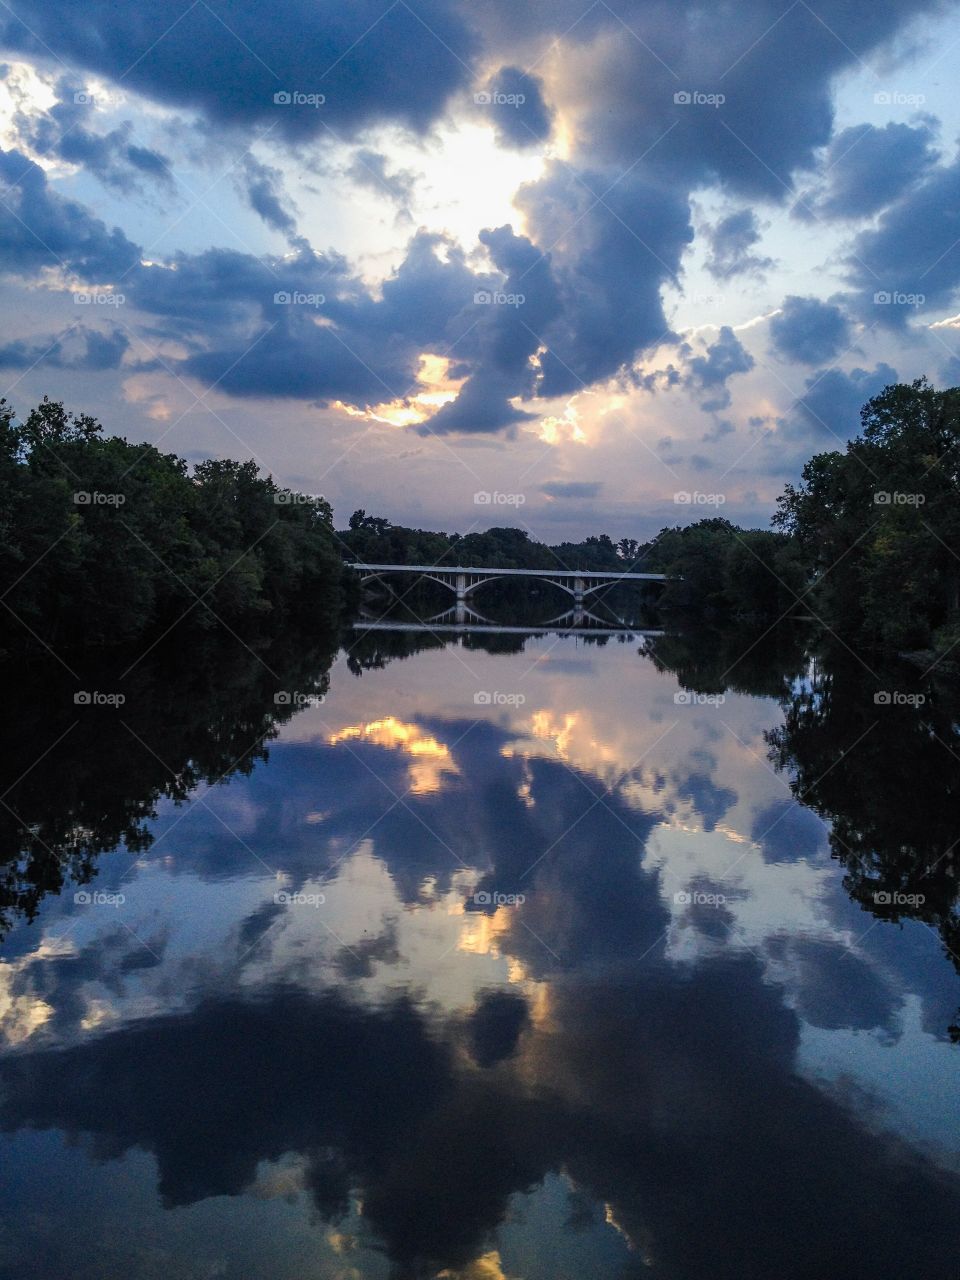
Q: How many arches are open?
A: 3